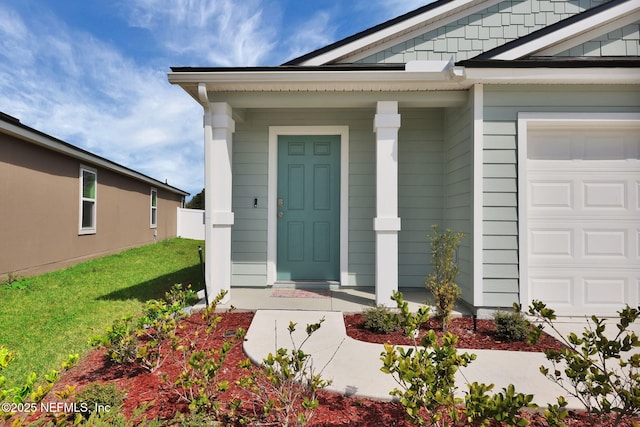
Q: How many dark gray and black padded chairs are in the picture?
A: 0